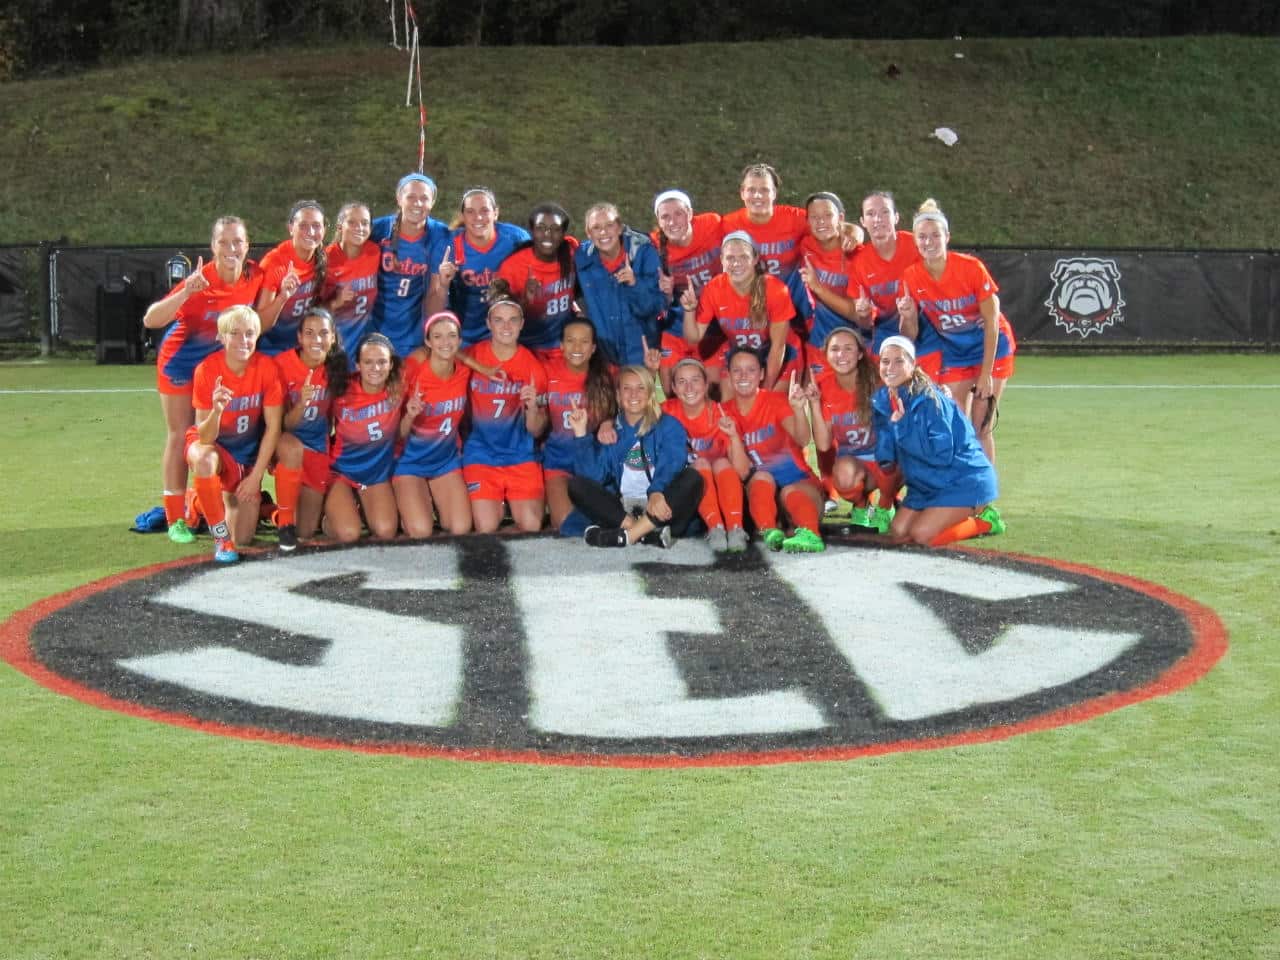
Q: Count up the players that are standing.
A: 13